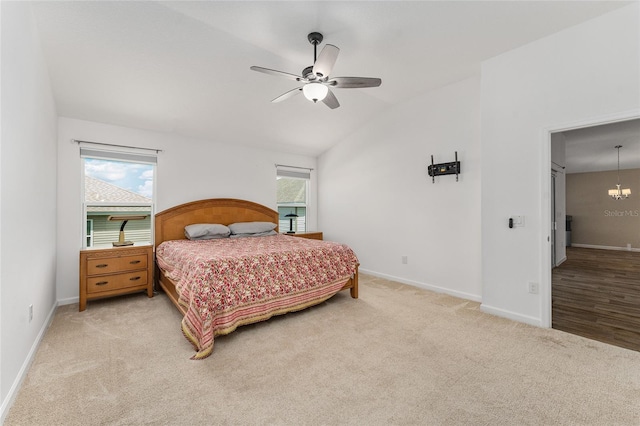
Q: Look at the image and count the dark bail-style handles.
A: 4